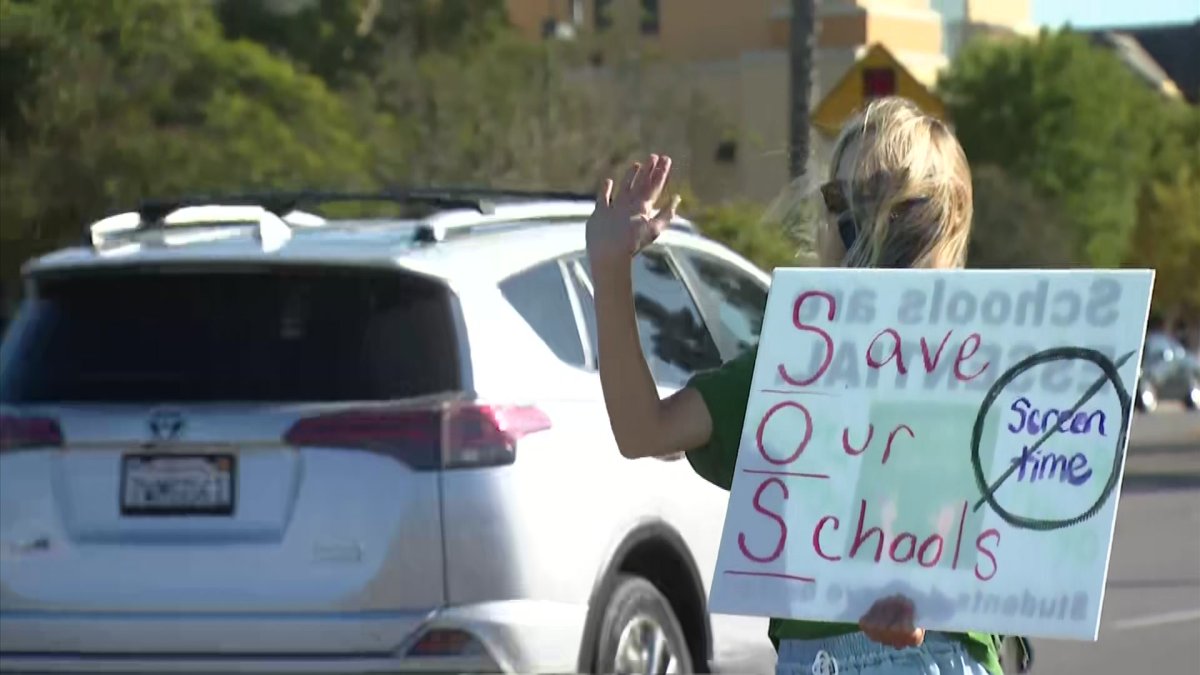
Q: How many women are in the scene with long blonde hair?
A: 1